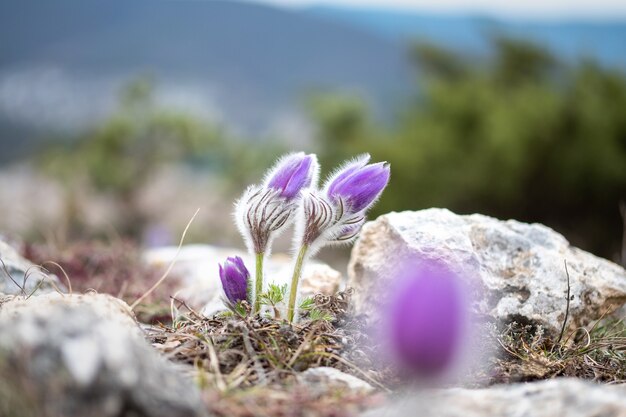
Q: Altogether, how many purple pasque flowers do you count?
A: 4